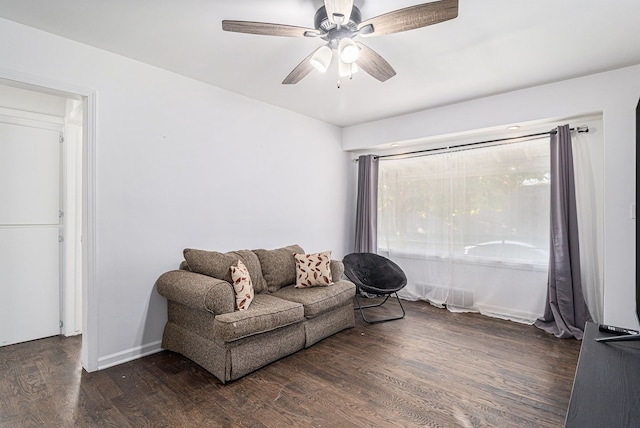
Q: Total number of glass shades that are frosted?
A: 3